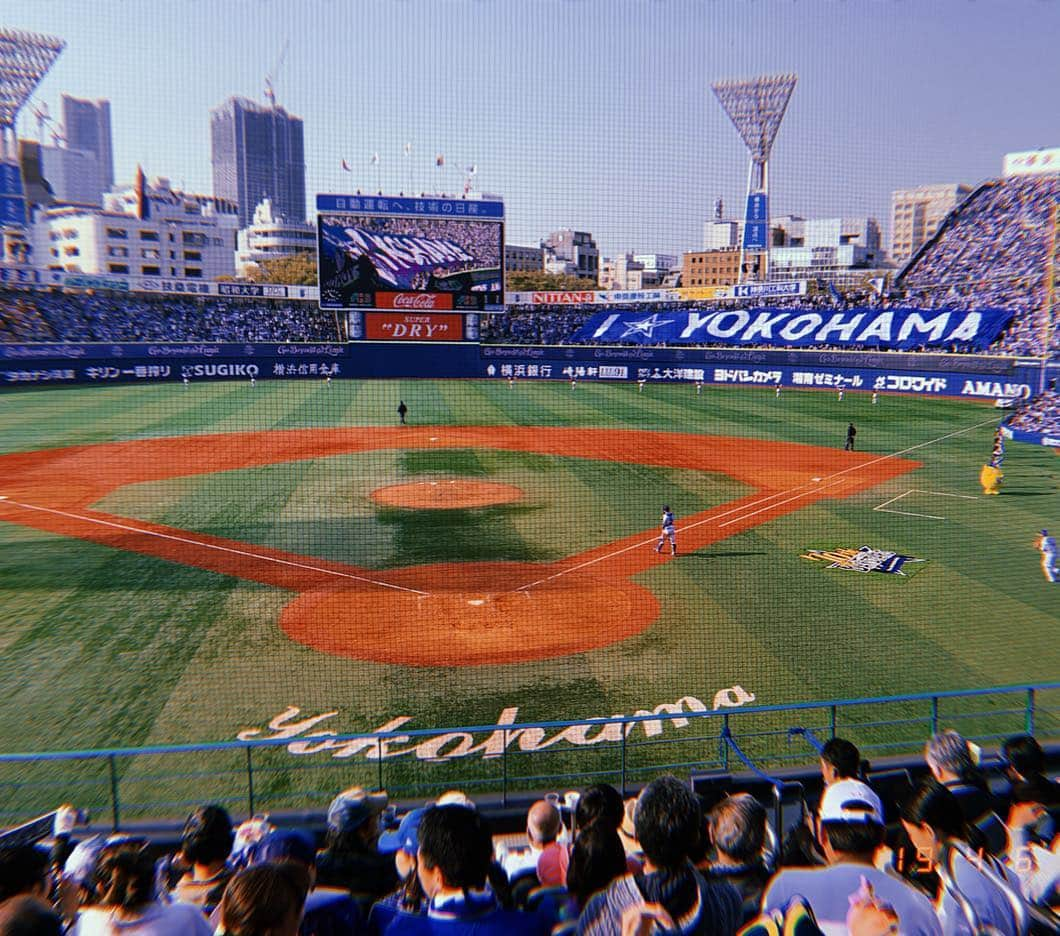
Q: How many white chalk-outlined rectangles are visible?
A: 1